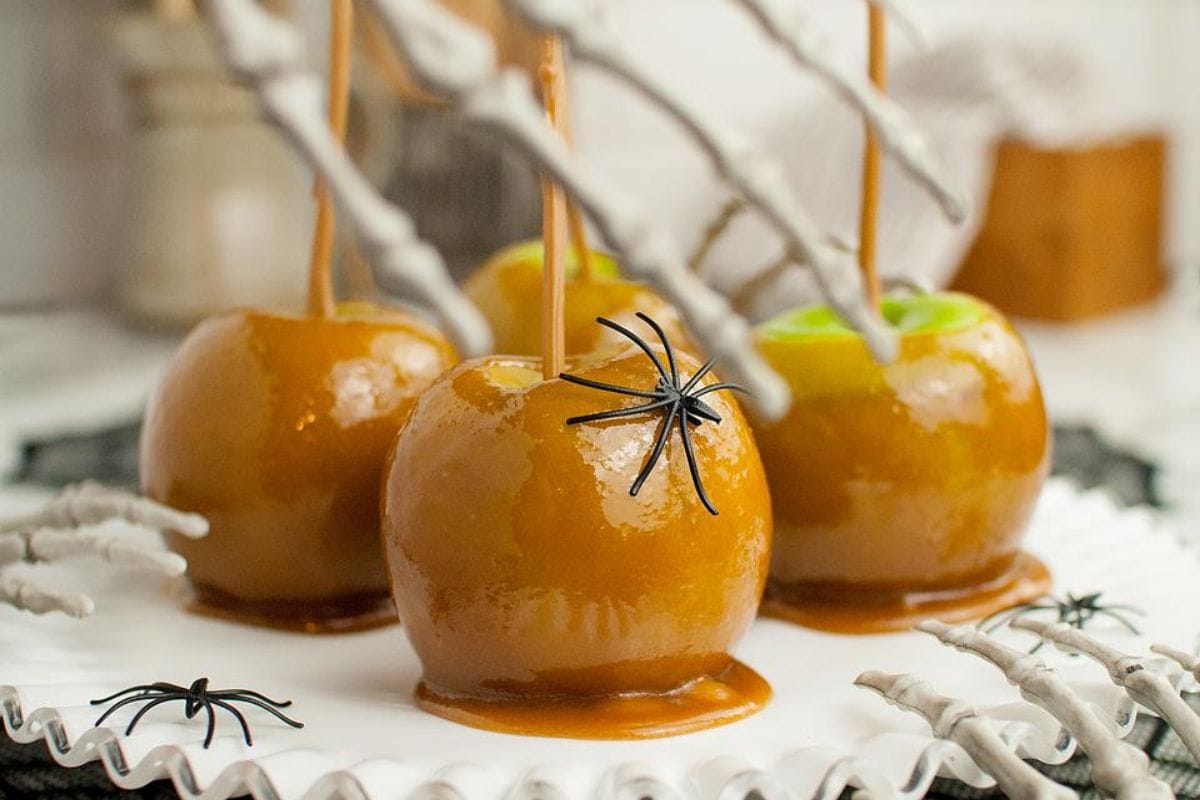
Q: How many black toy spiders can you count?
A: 3